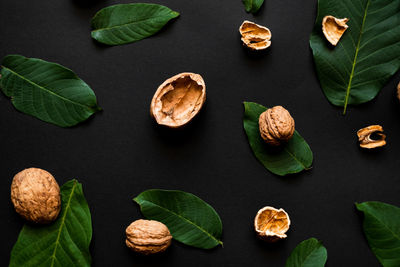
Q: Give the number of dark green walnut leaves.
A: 9